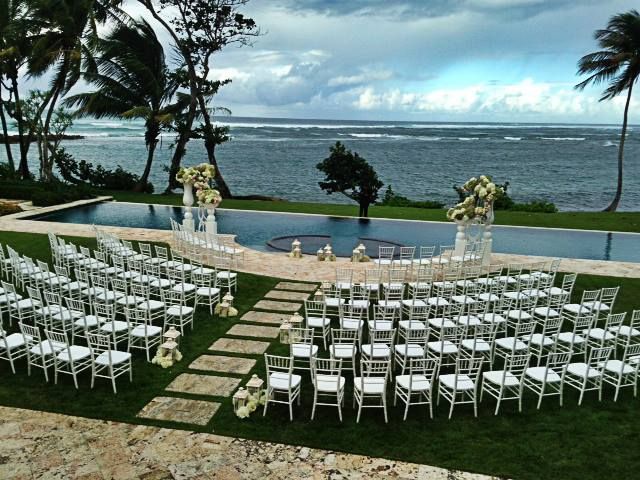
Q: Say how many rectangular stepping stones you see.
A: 9